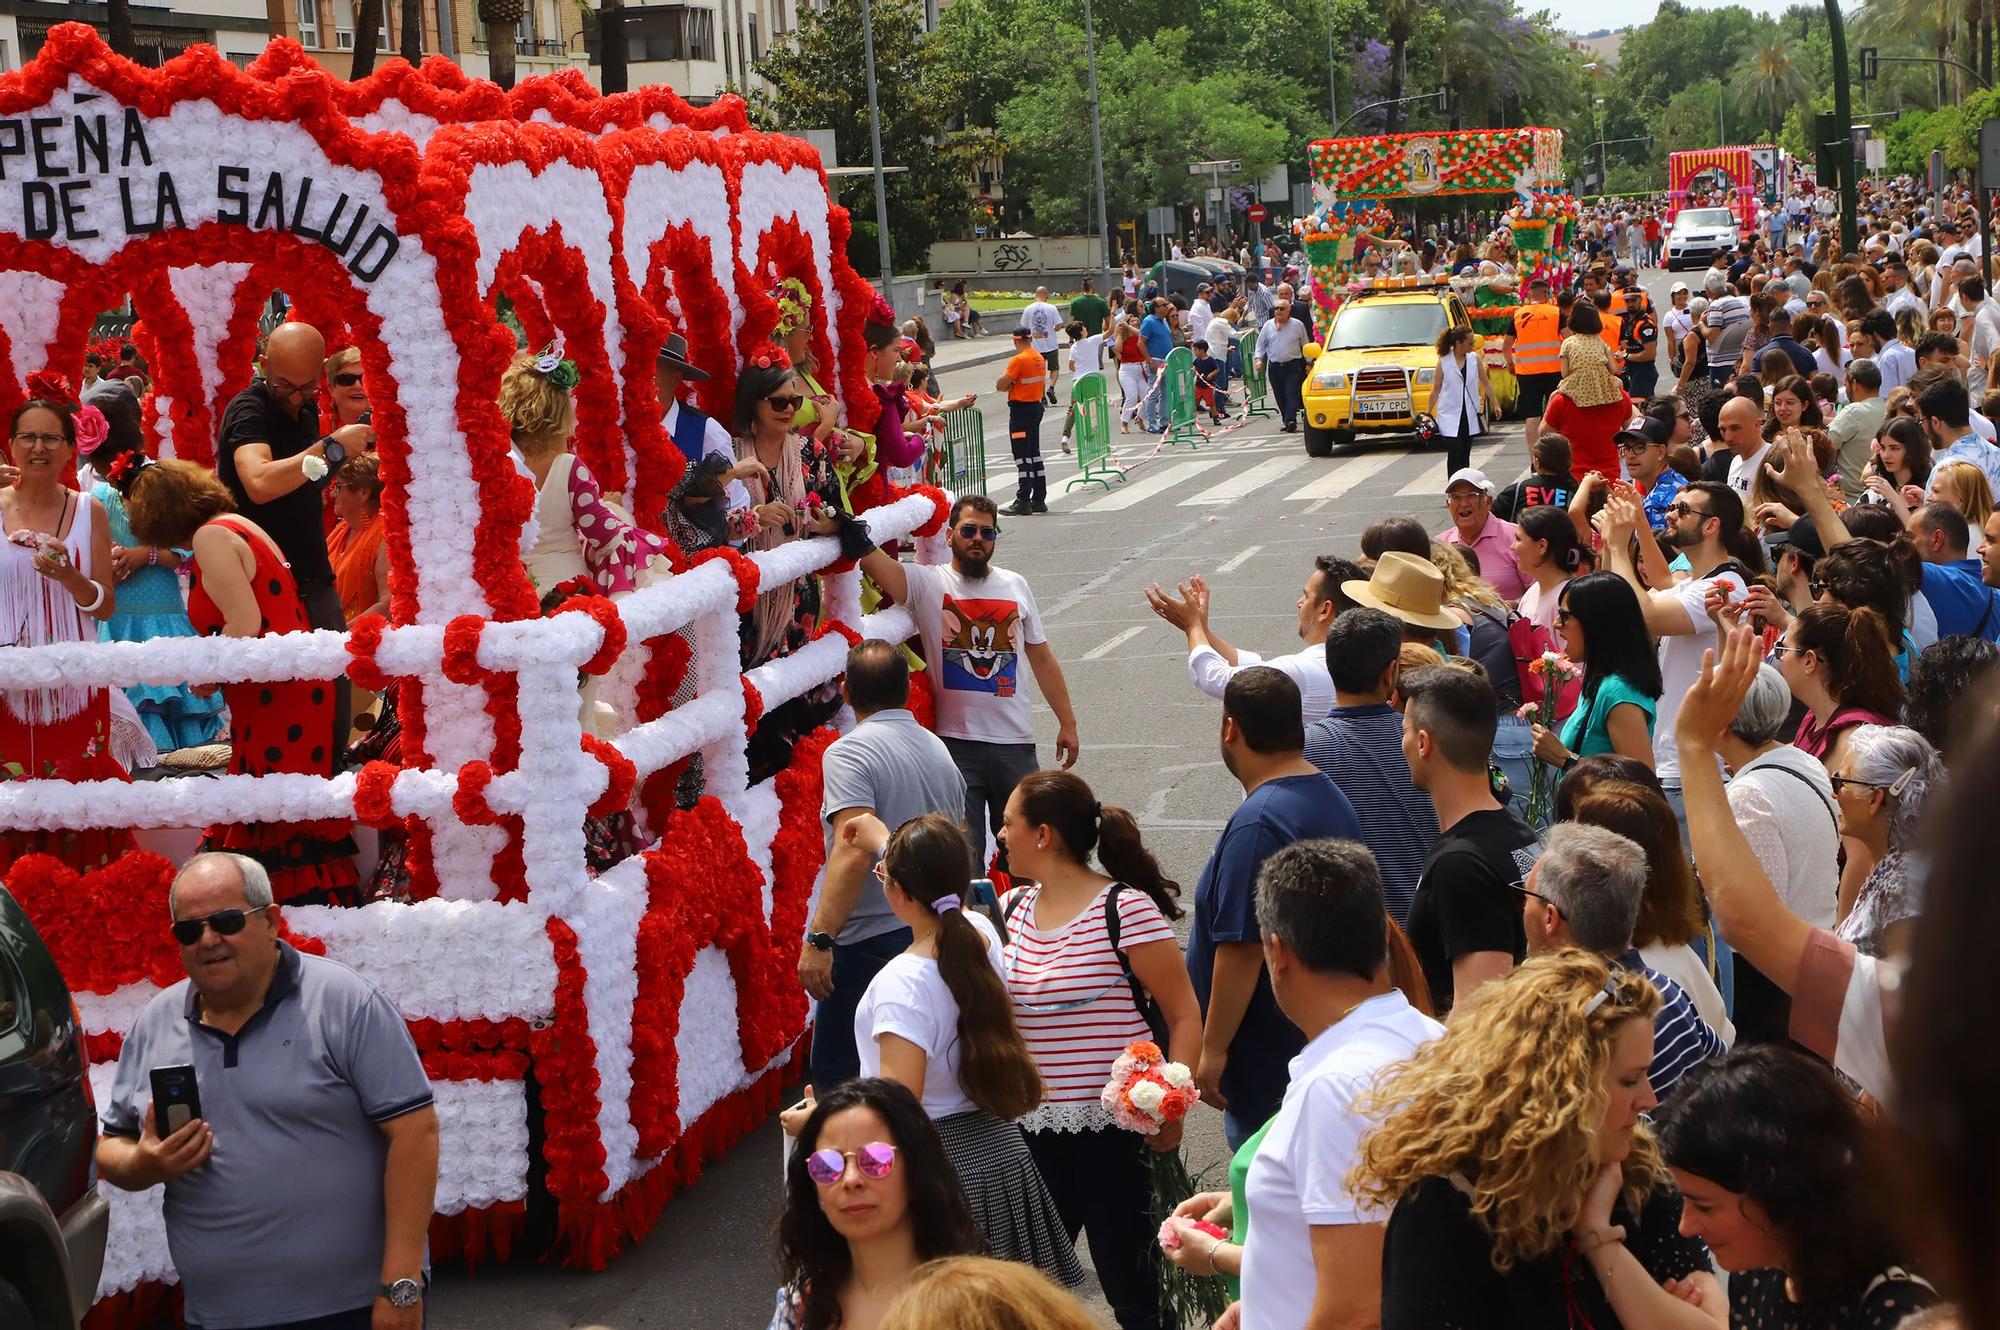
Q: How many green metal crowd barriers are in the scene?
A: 4